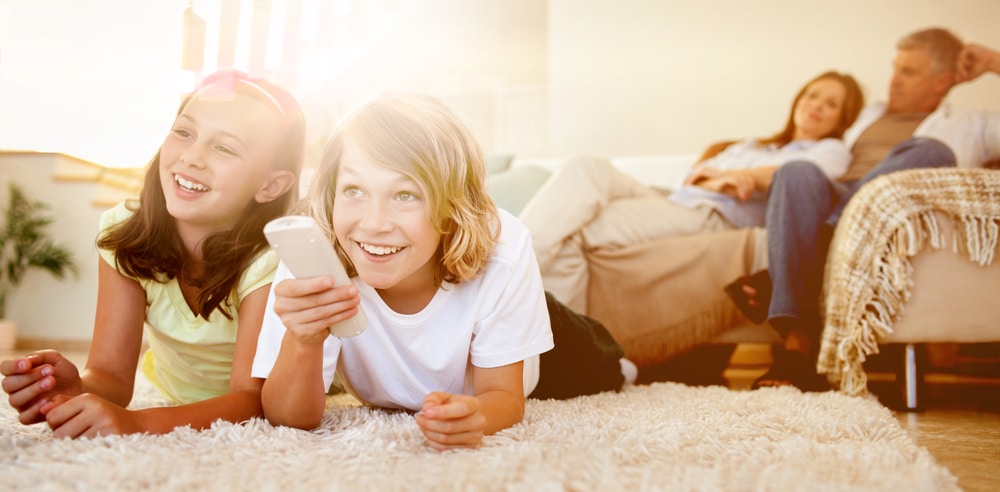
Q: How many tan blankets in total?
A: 2